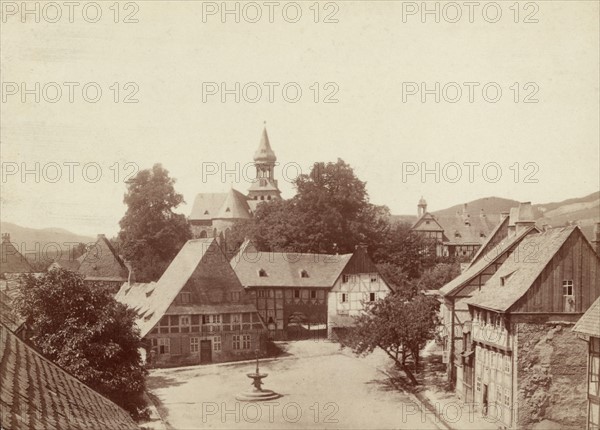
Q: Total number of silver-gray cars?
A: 0